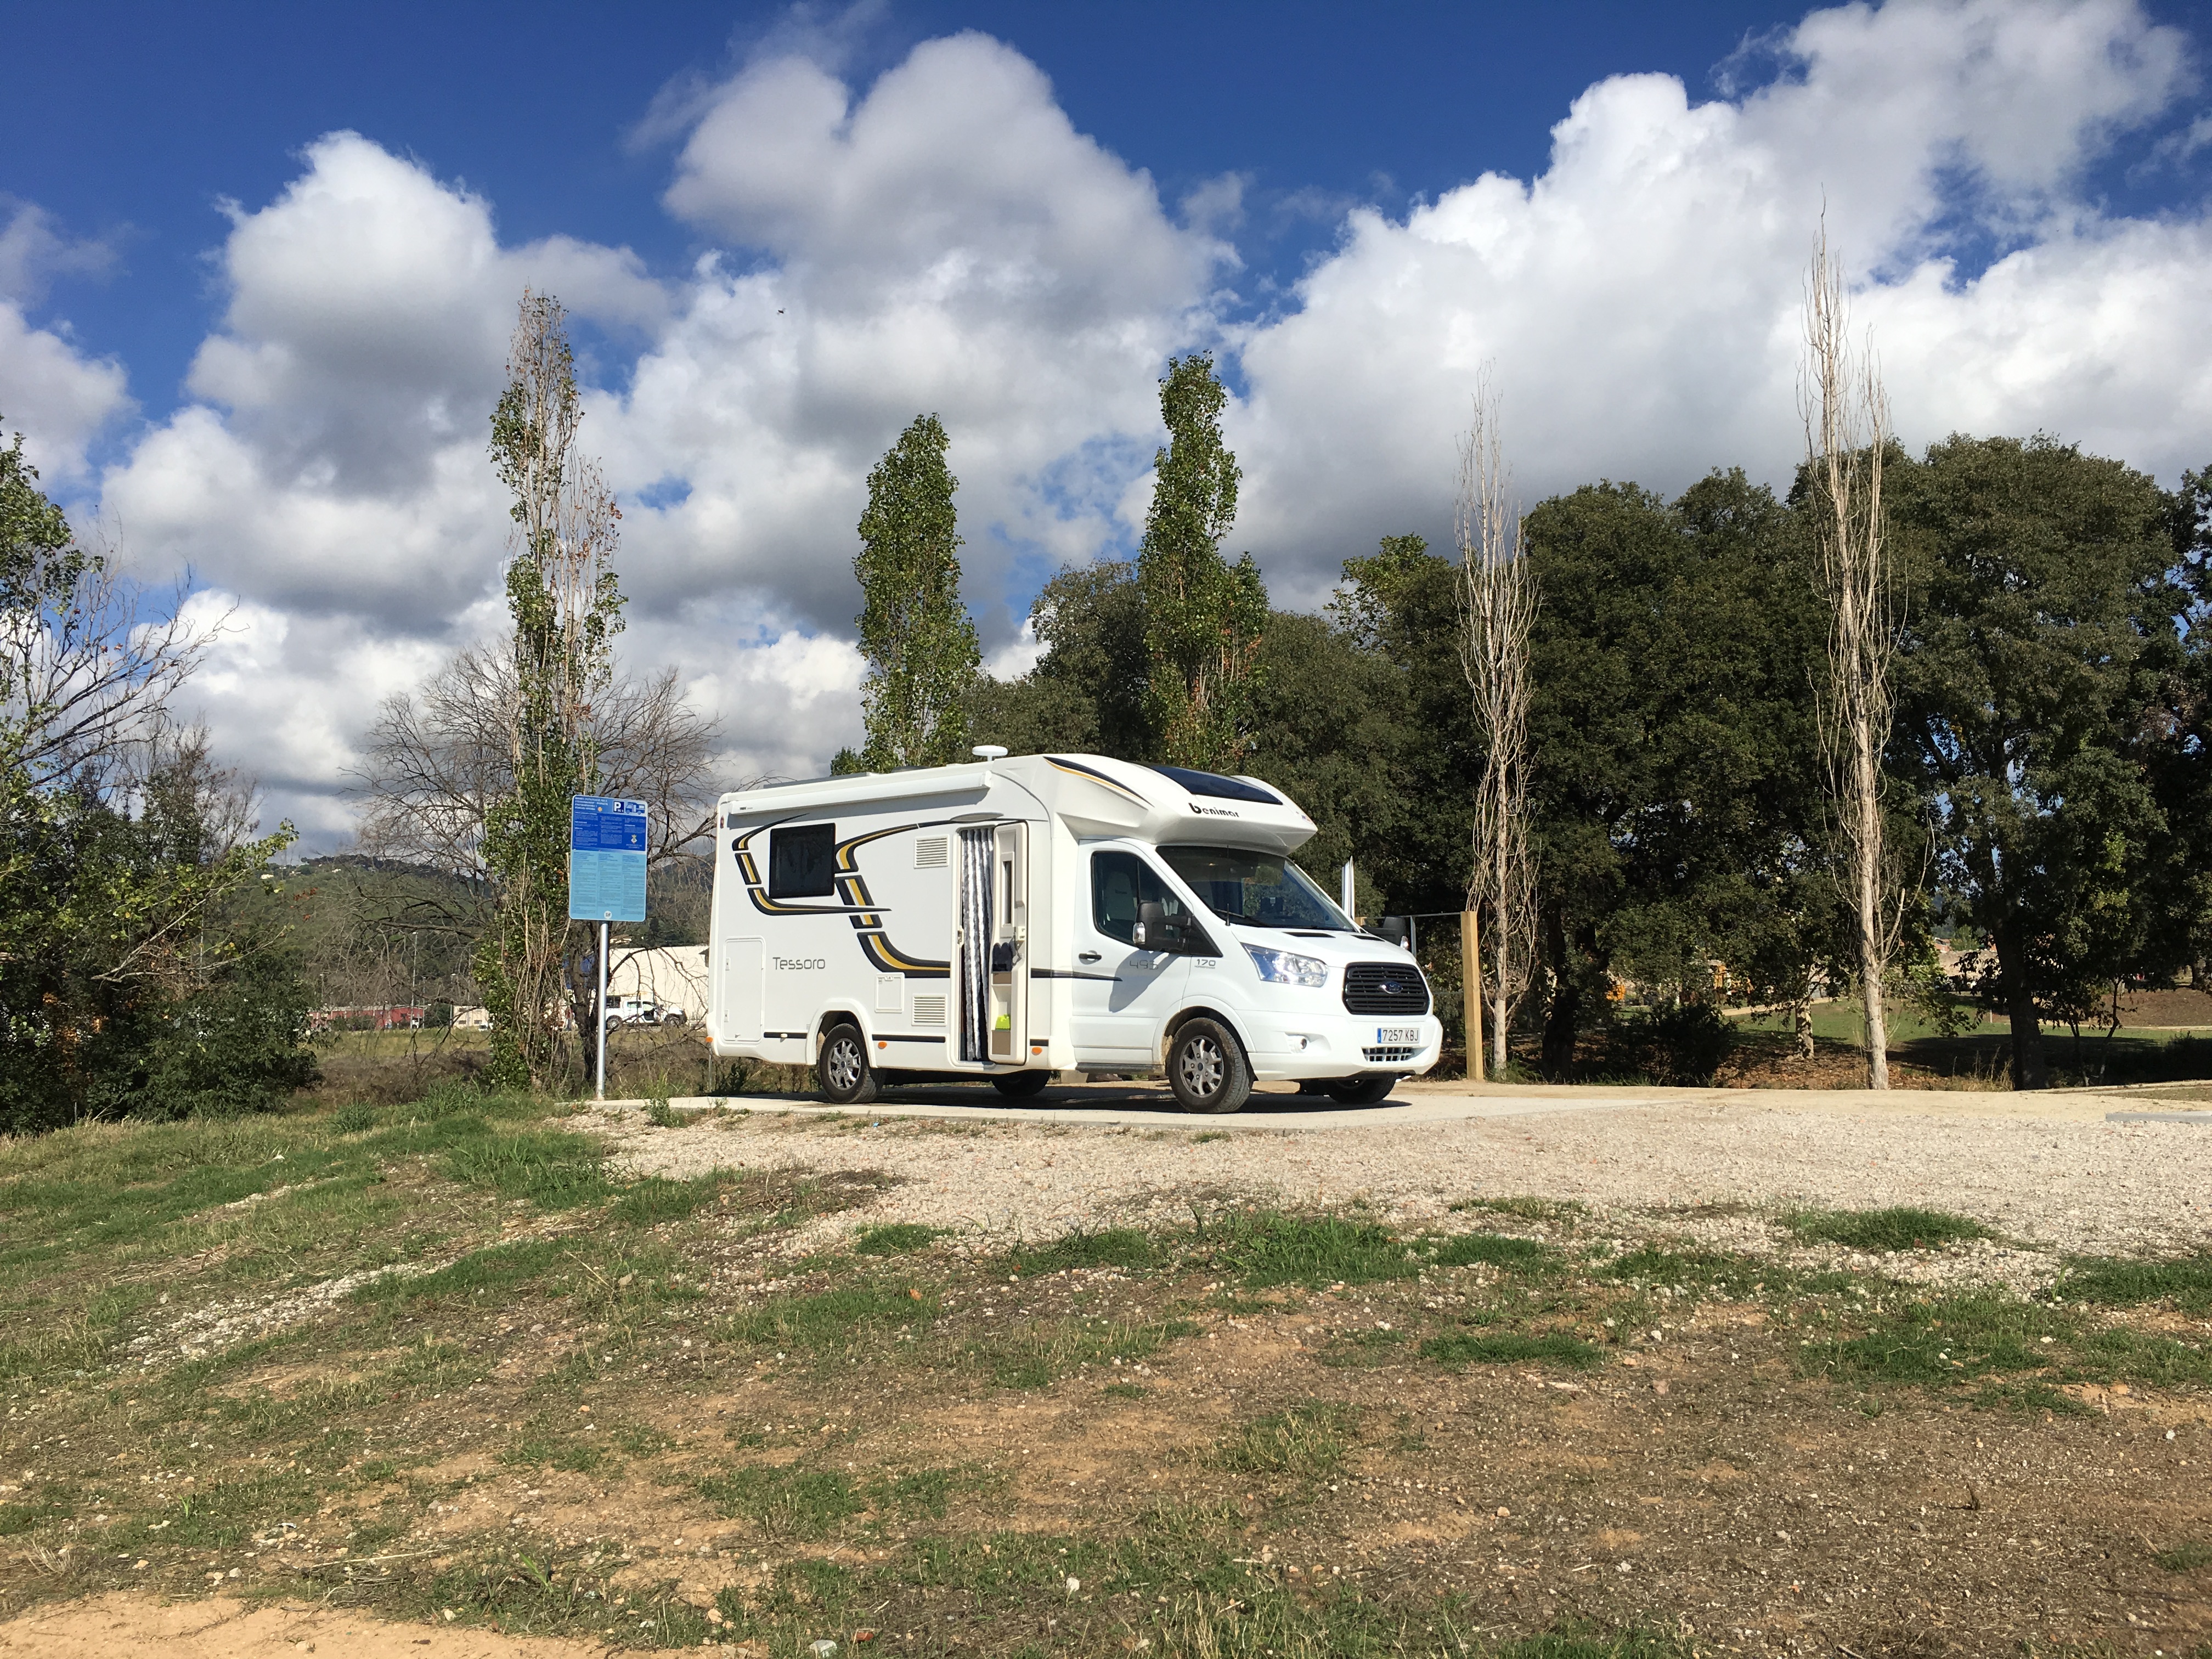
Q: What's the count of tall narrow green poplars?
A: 3